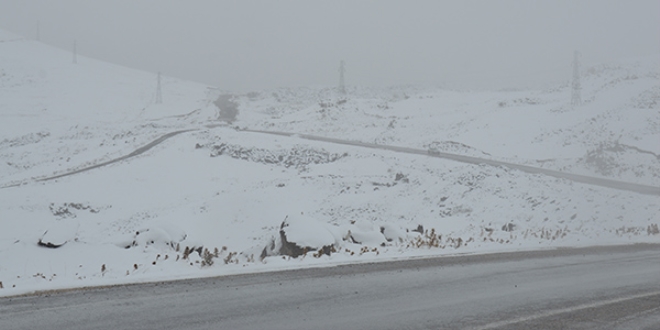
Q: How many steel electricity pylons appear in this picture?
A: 5